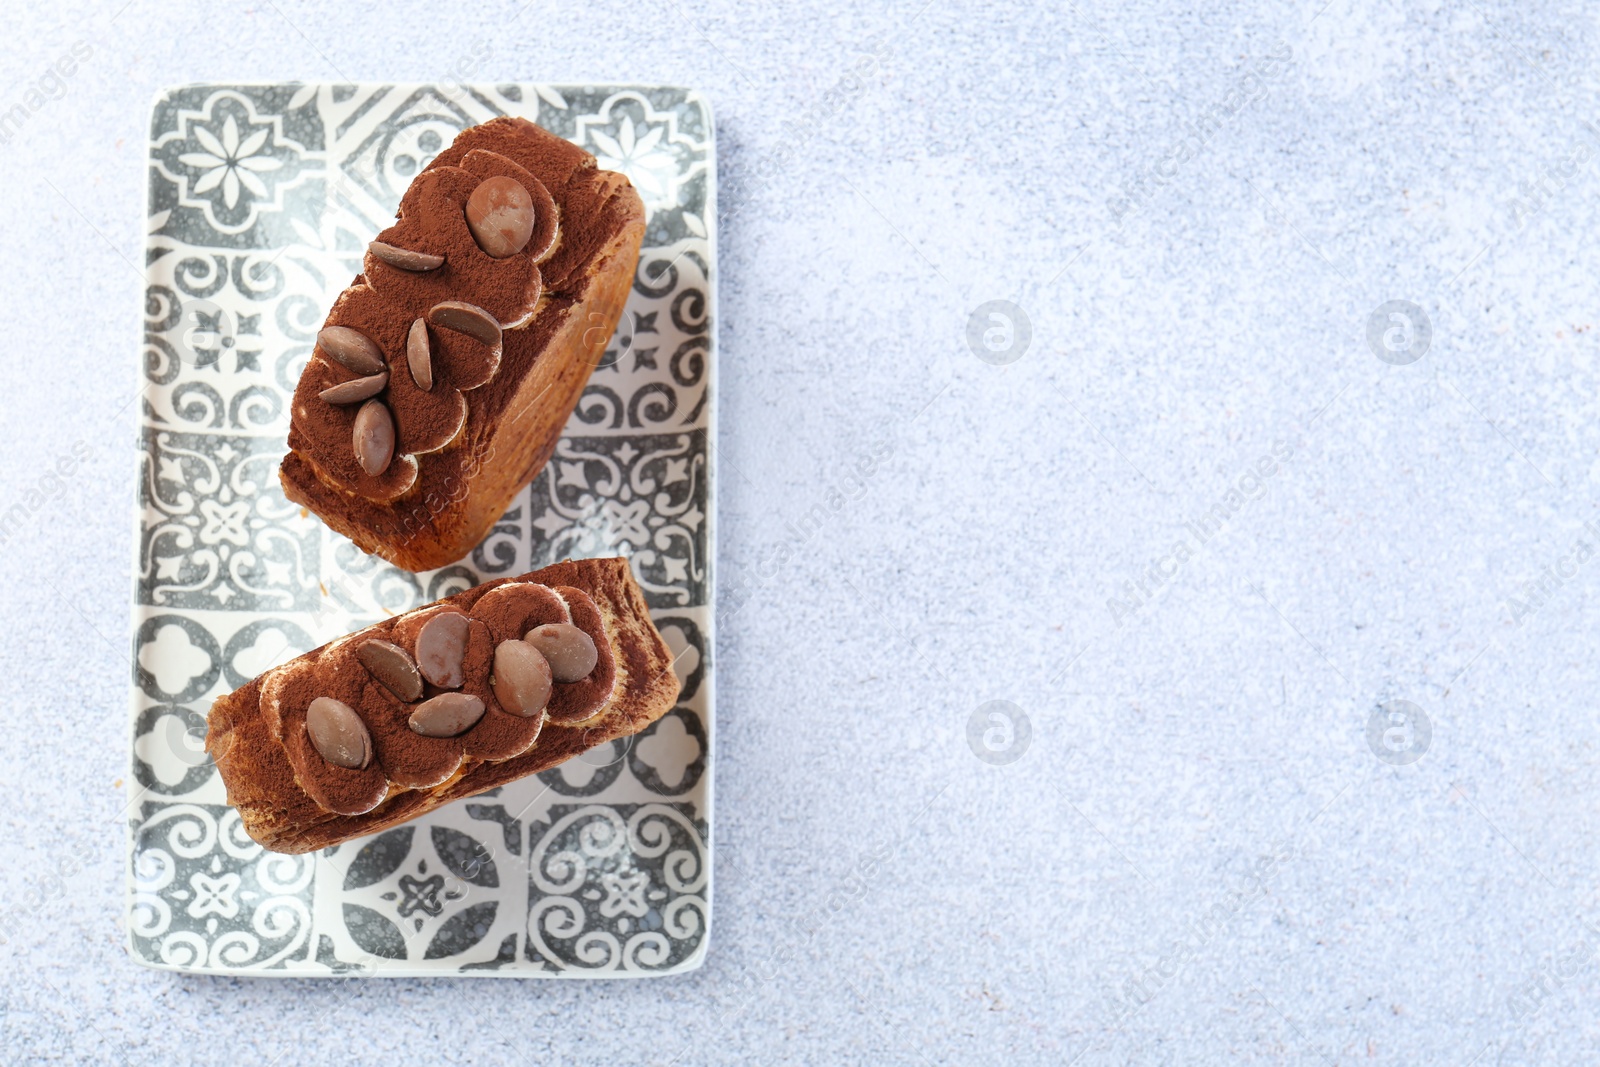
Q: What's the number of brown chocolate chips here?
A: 13